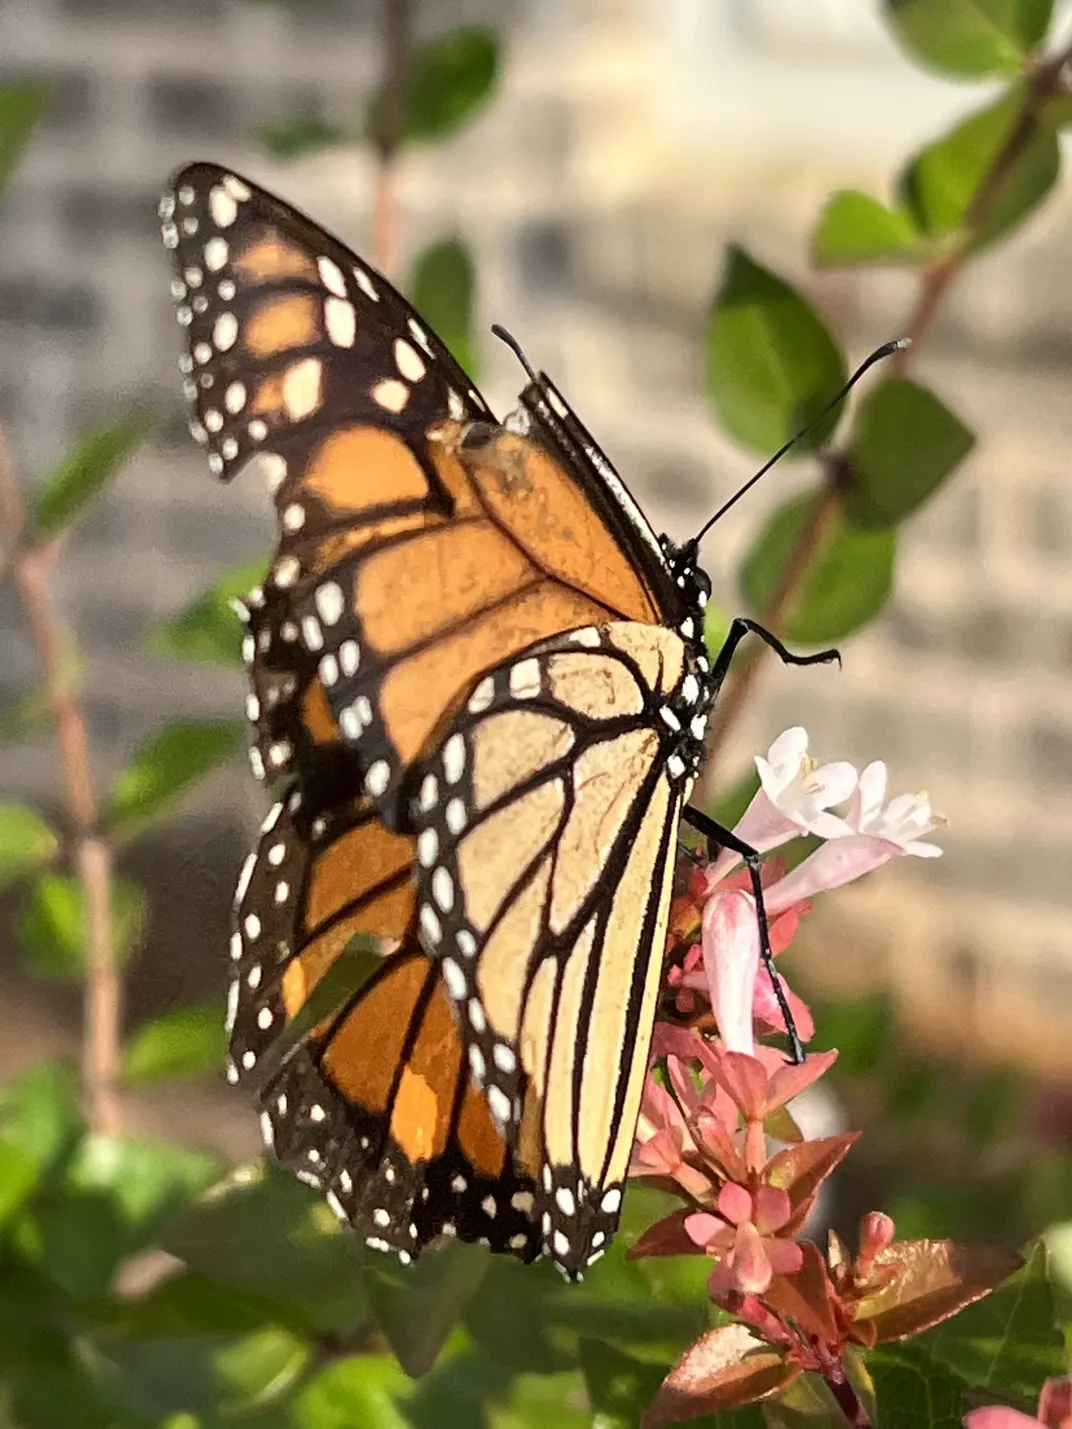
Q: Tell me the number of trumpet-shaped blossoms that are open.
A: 2